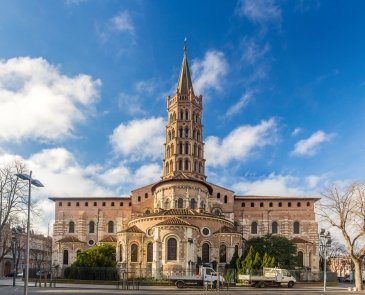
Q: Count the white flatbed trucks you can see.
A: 2